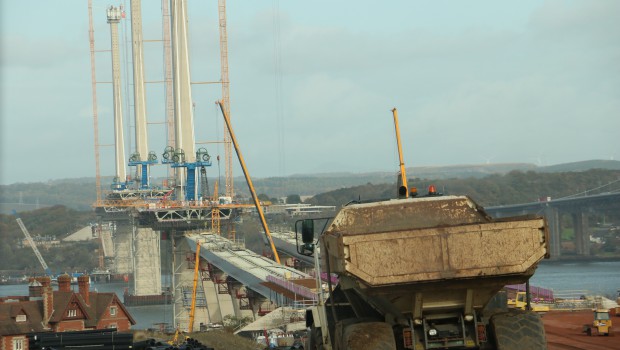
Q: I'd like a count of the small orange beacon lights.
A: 2